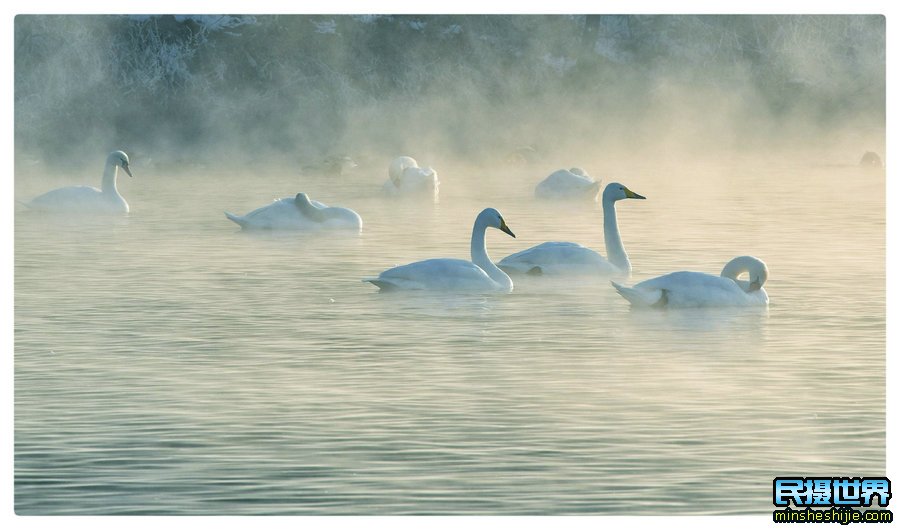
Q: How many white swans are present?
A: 7